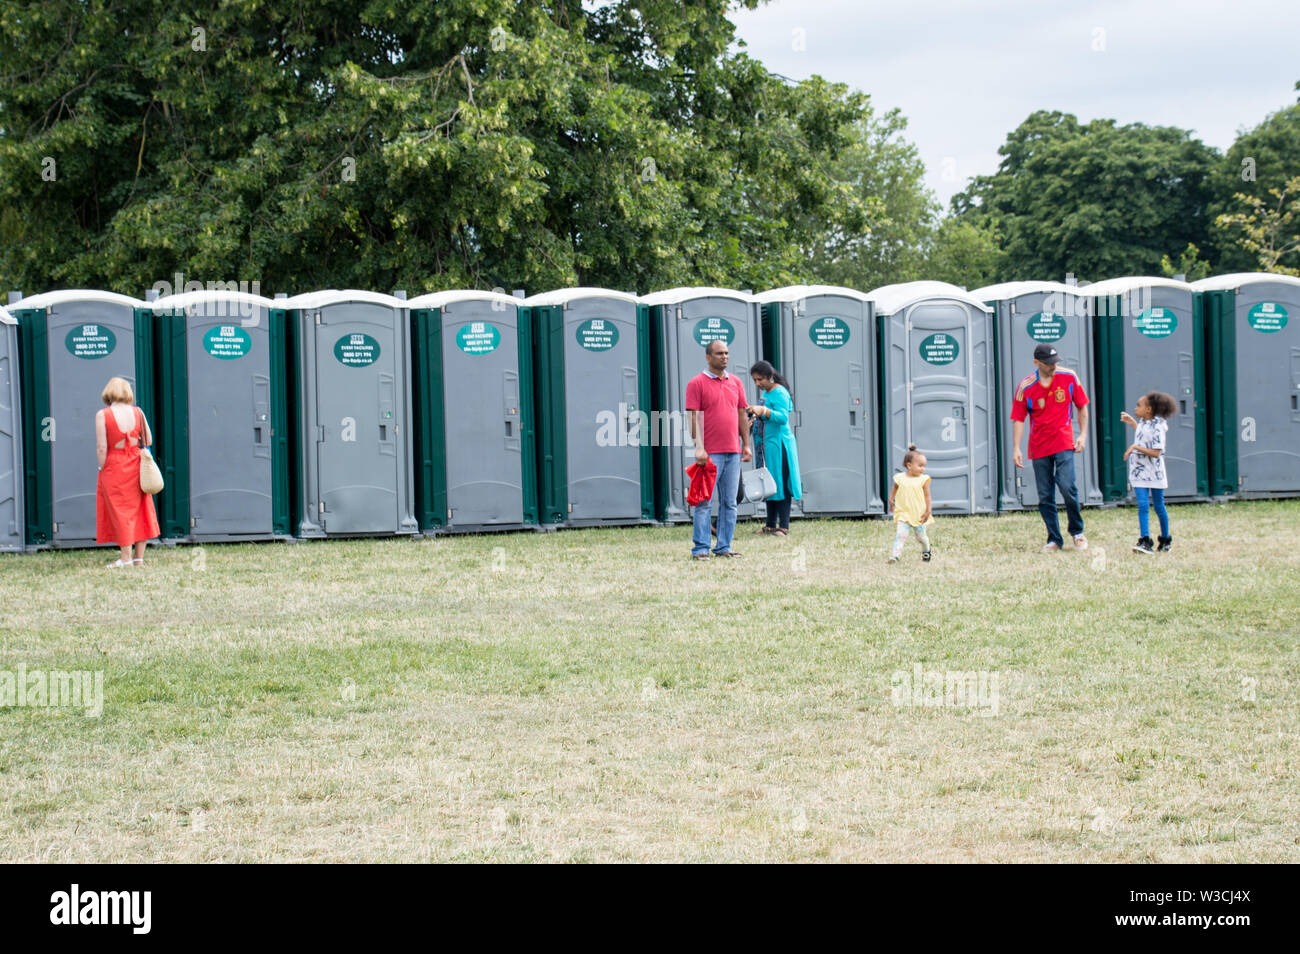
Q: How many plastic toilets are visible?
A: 12